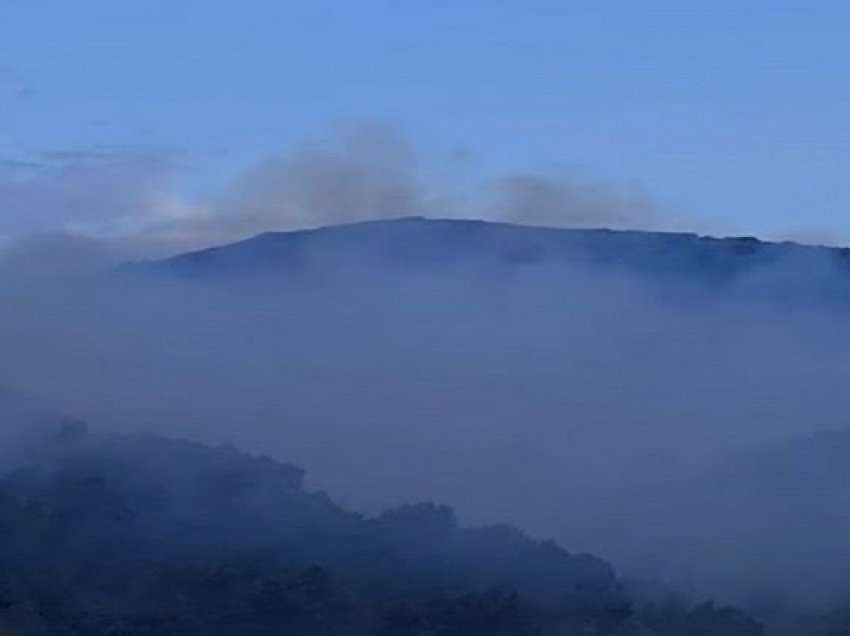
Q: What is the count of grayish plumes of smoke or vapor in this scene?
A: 2